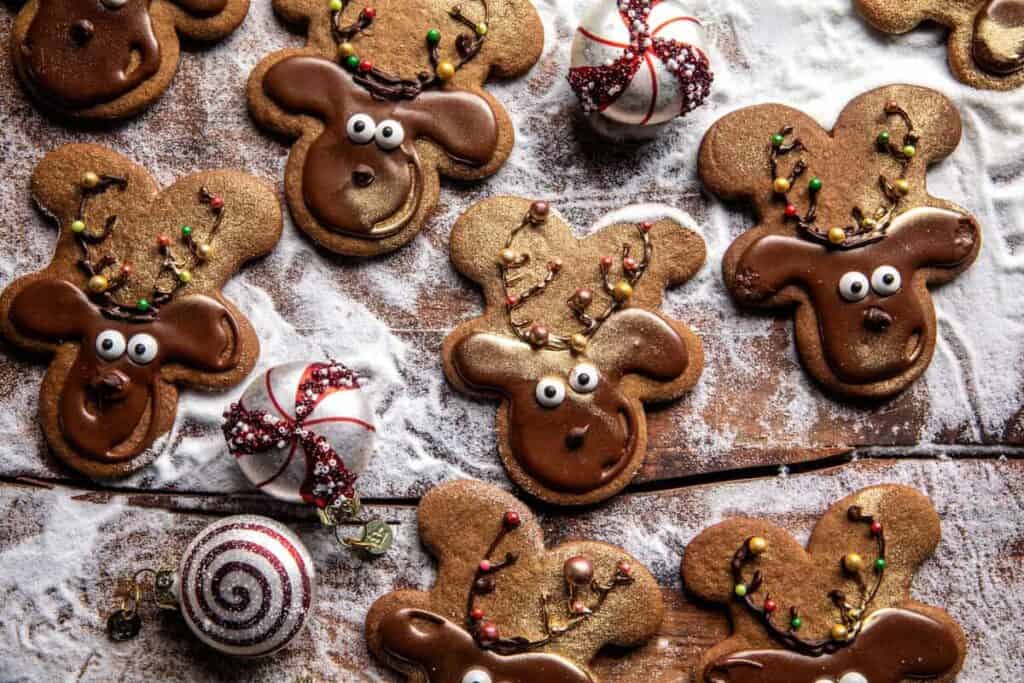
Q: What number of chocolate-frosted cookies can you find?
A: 8